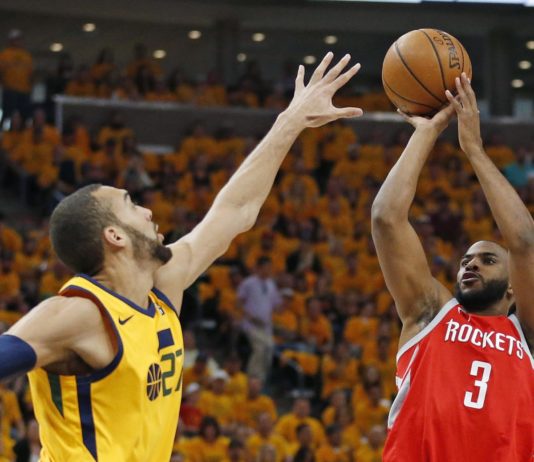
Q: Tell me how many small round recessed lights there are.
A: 11